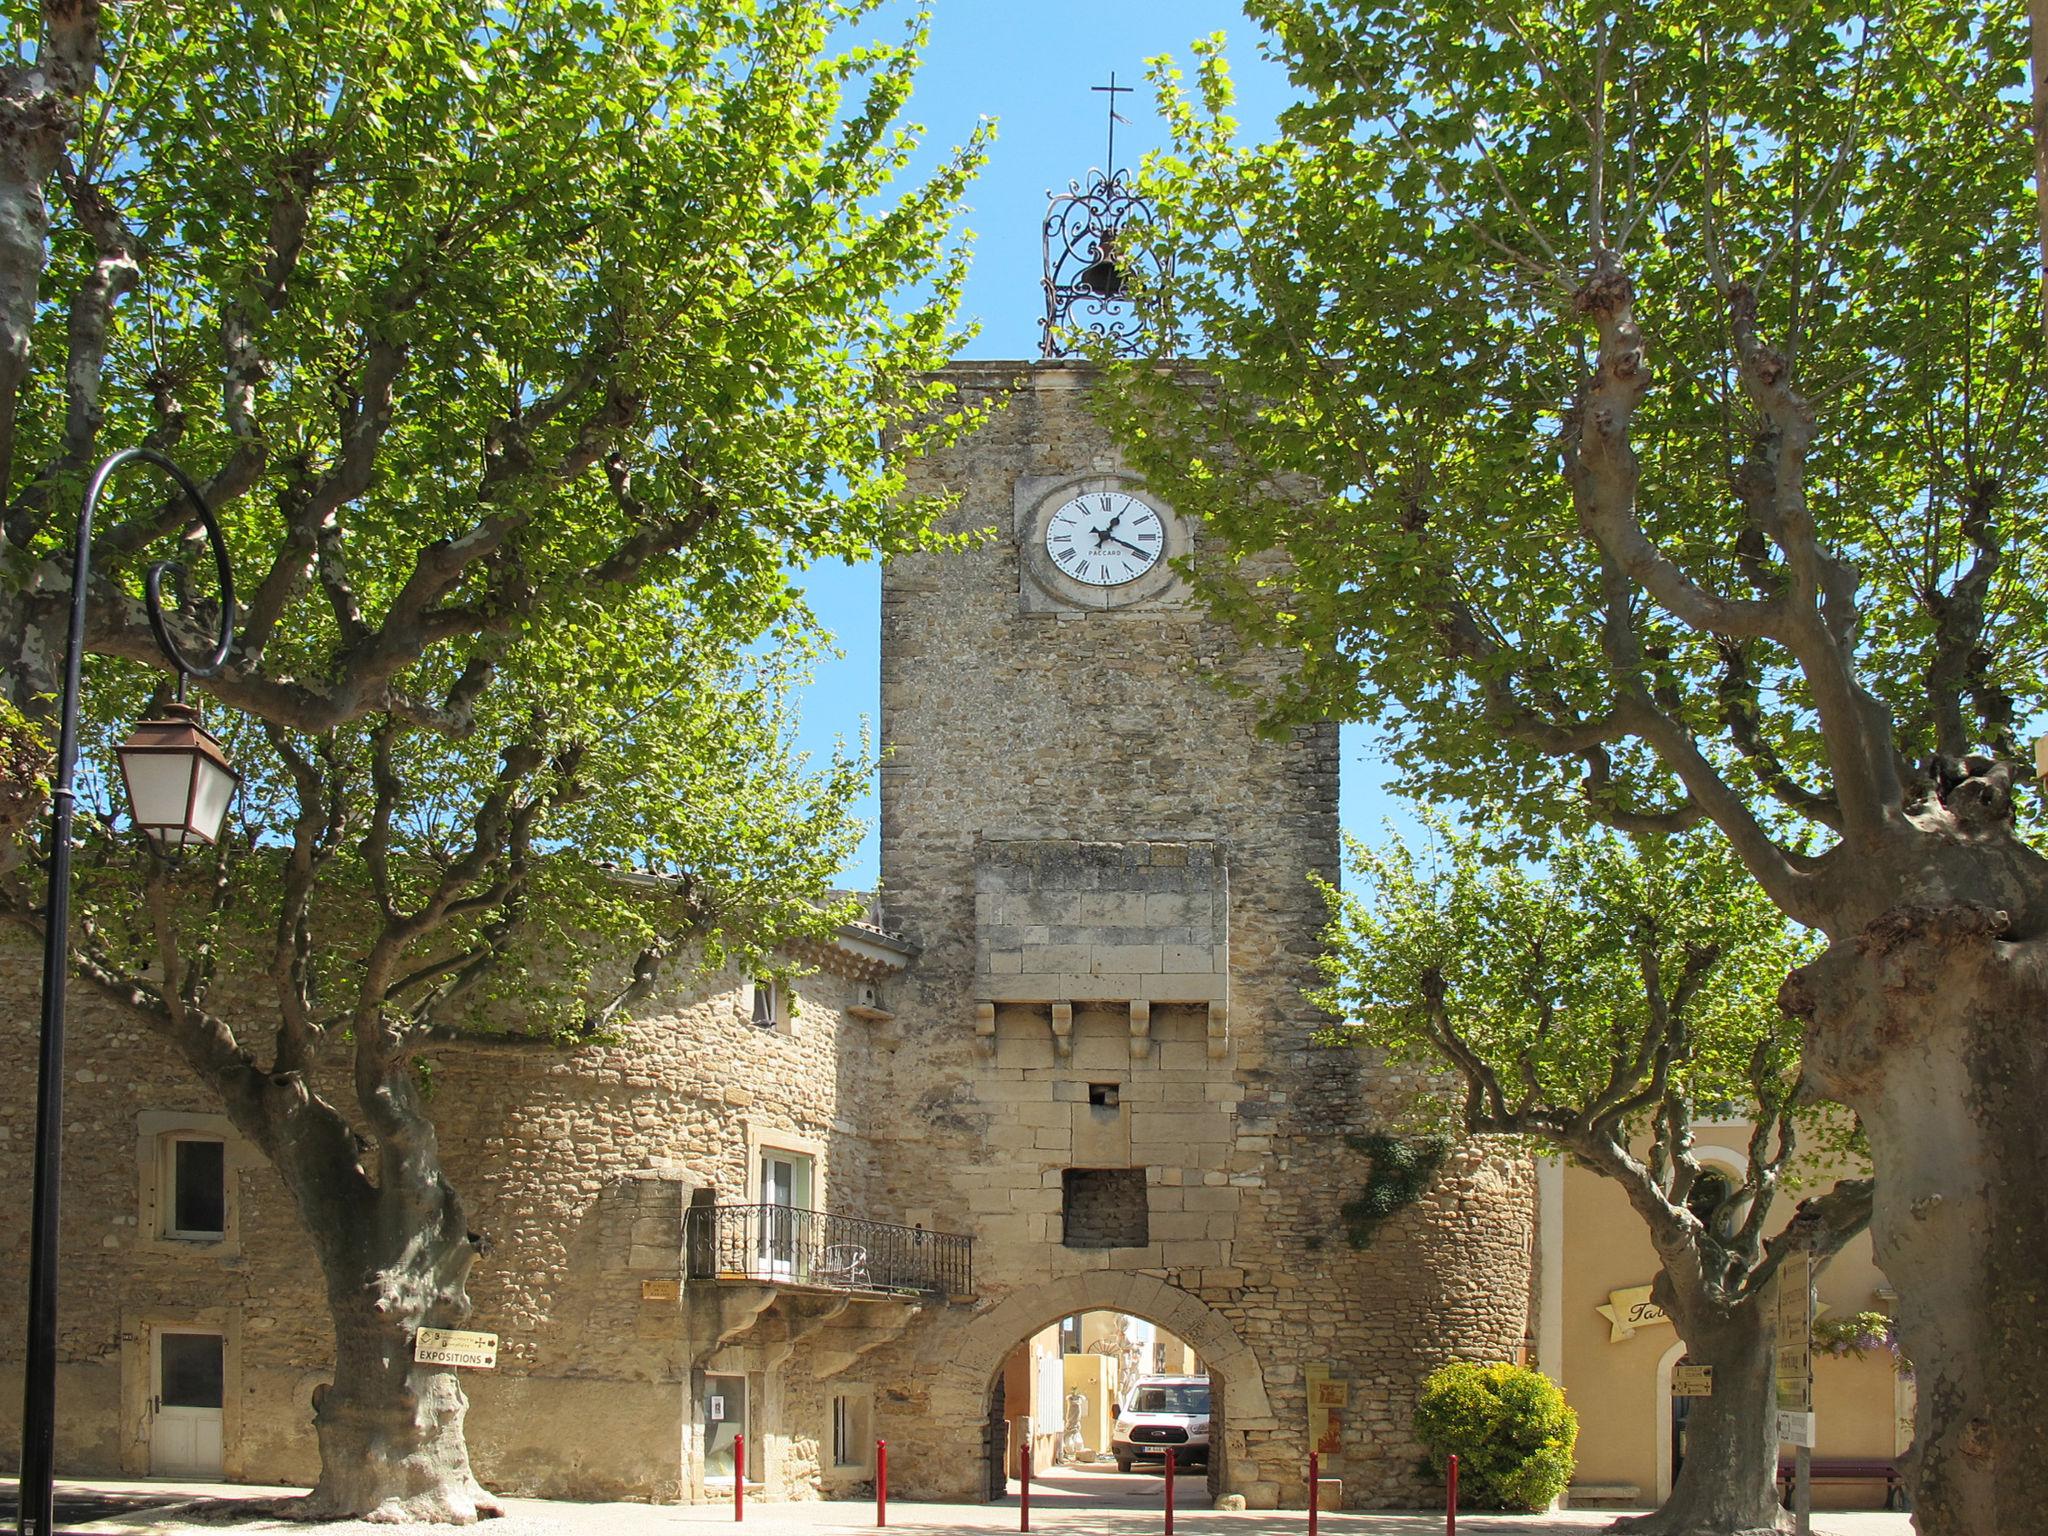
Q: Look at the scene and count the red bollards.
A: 6